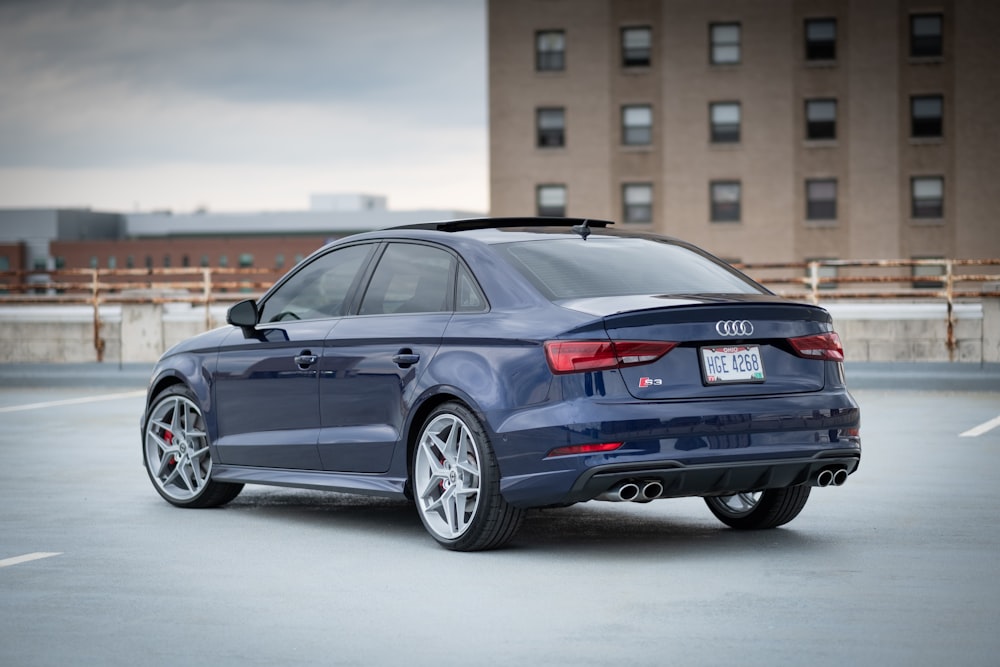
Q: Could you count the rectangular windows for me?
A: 15